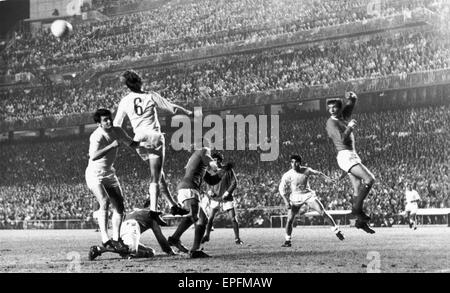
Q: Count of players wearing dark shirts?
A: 4